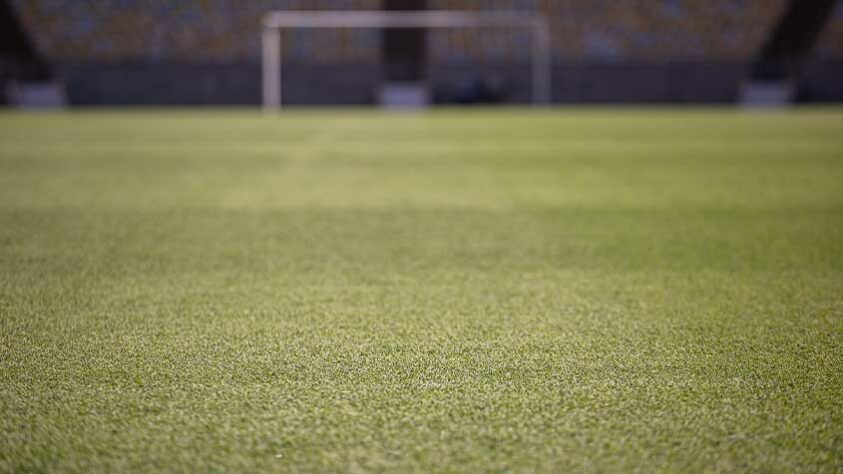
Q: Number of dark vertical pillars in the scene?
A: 3